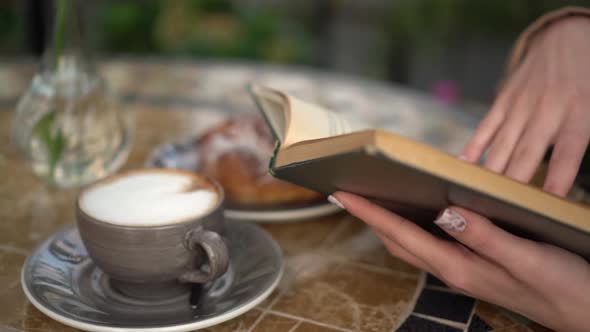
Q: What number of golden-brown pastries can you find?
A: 1